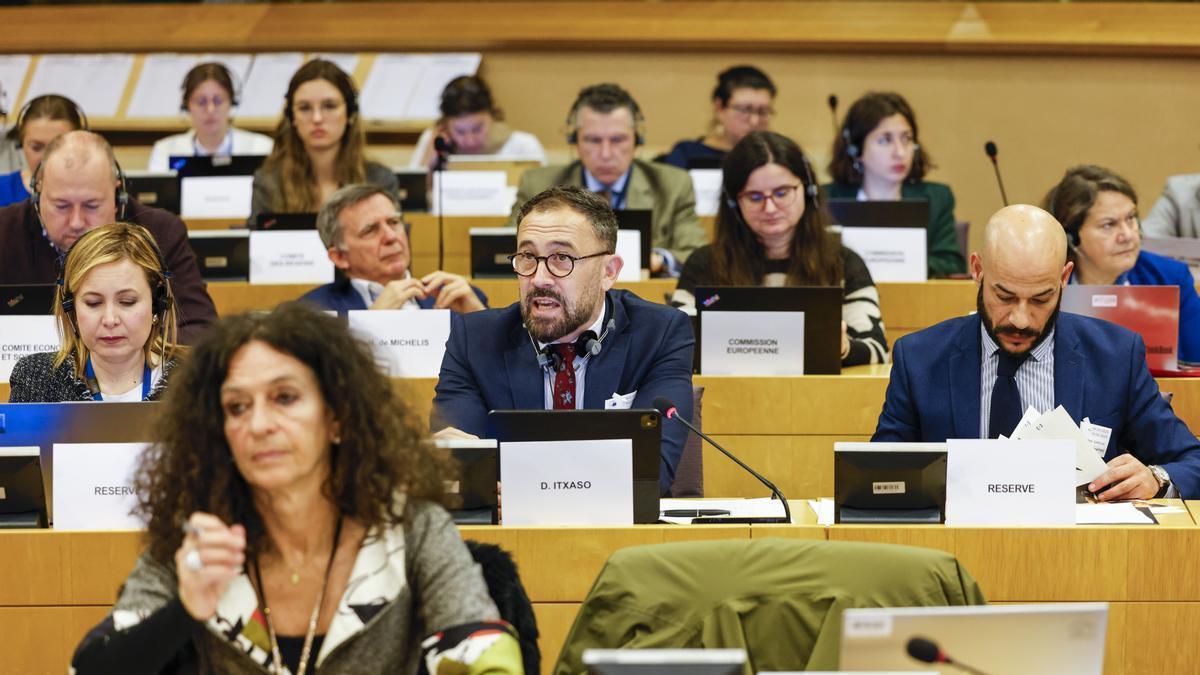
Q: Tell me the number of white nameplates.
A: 12